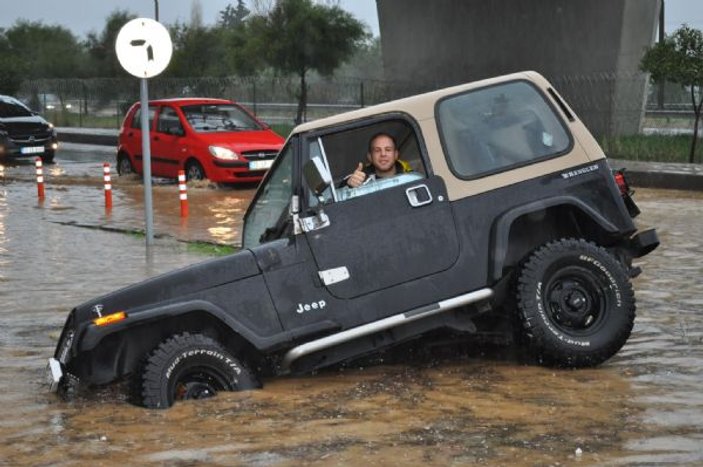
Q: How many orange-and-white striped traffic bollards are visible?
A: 3